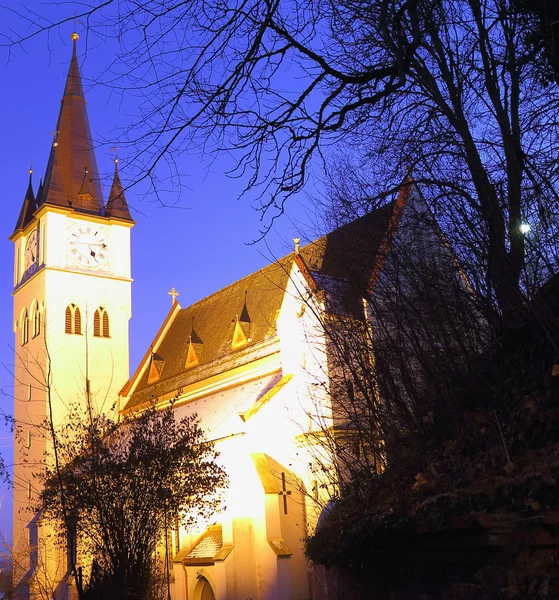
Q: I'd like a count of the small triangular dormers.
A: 3